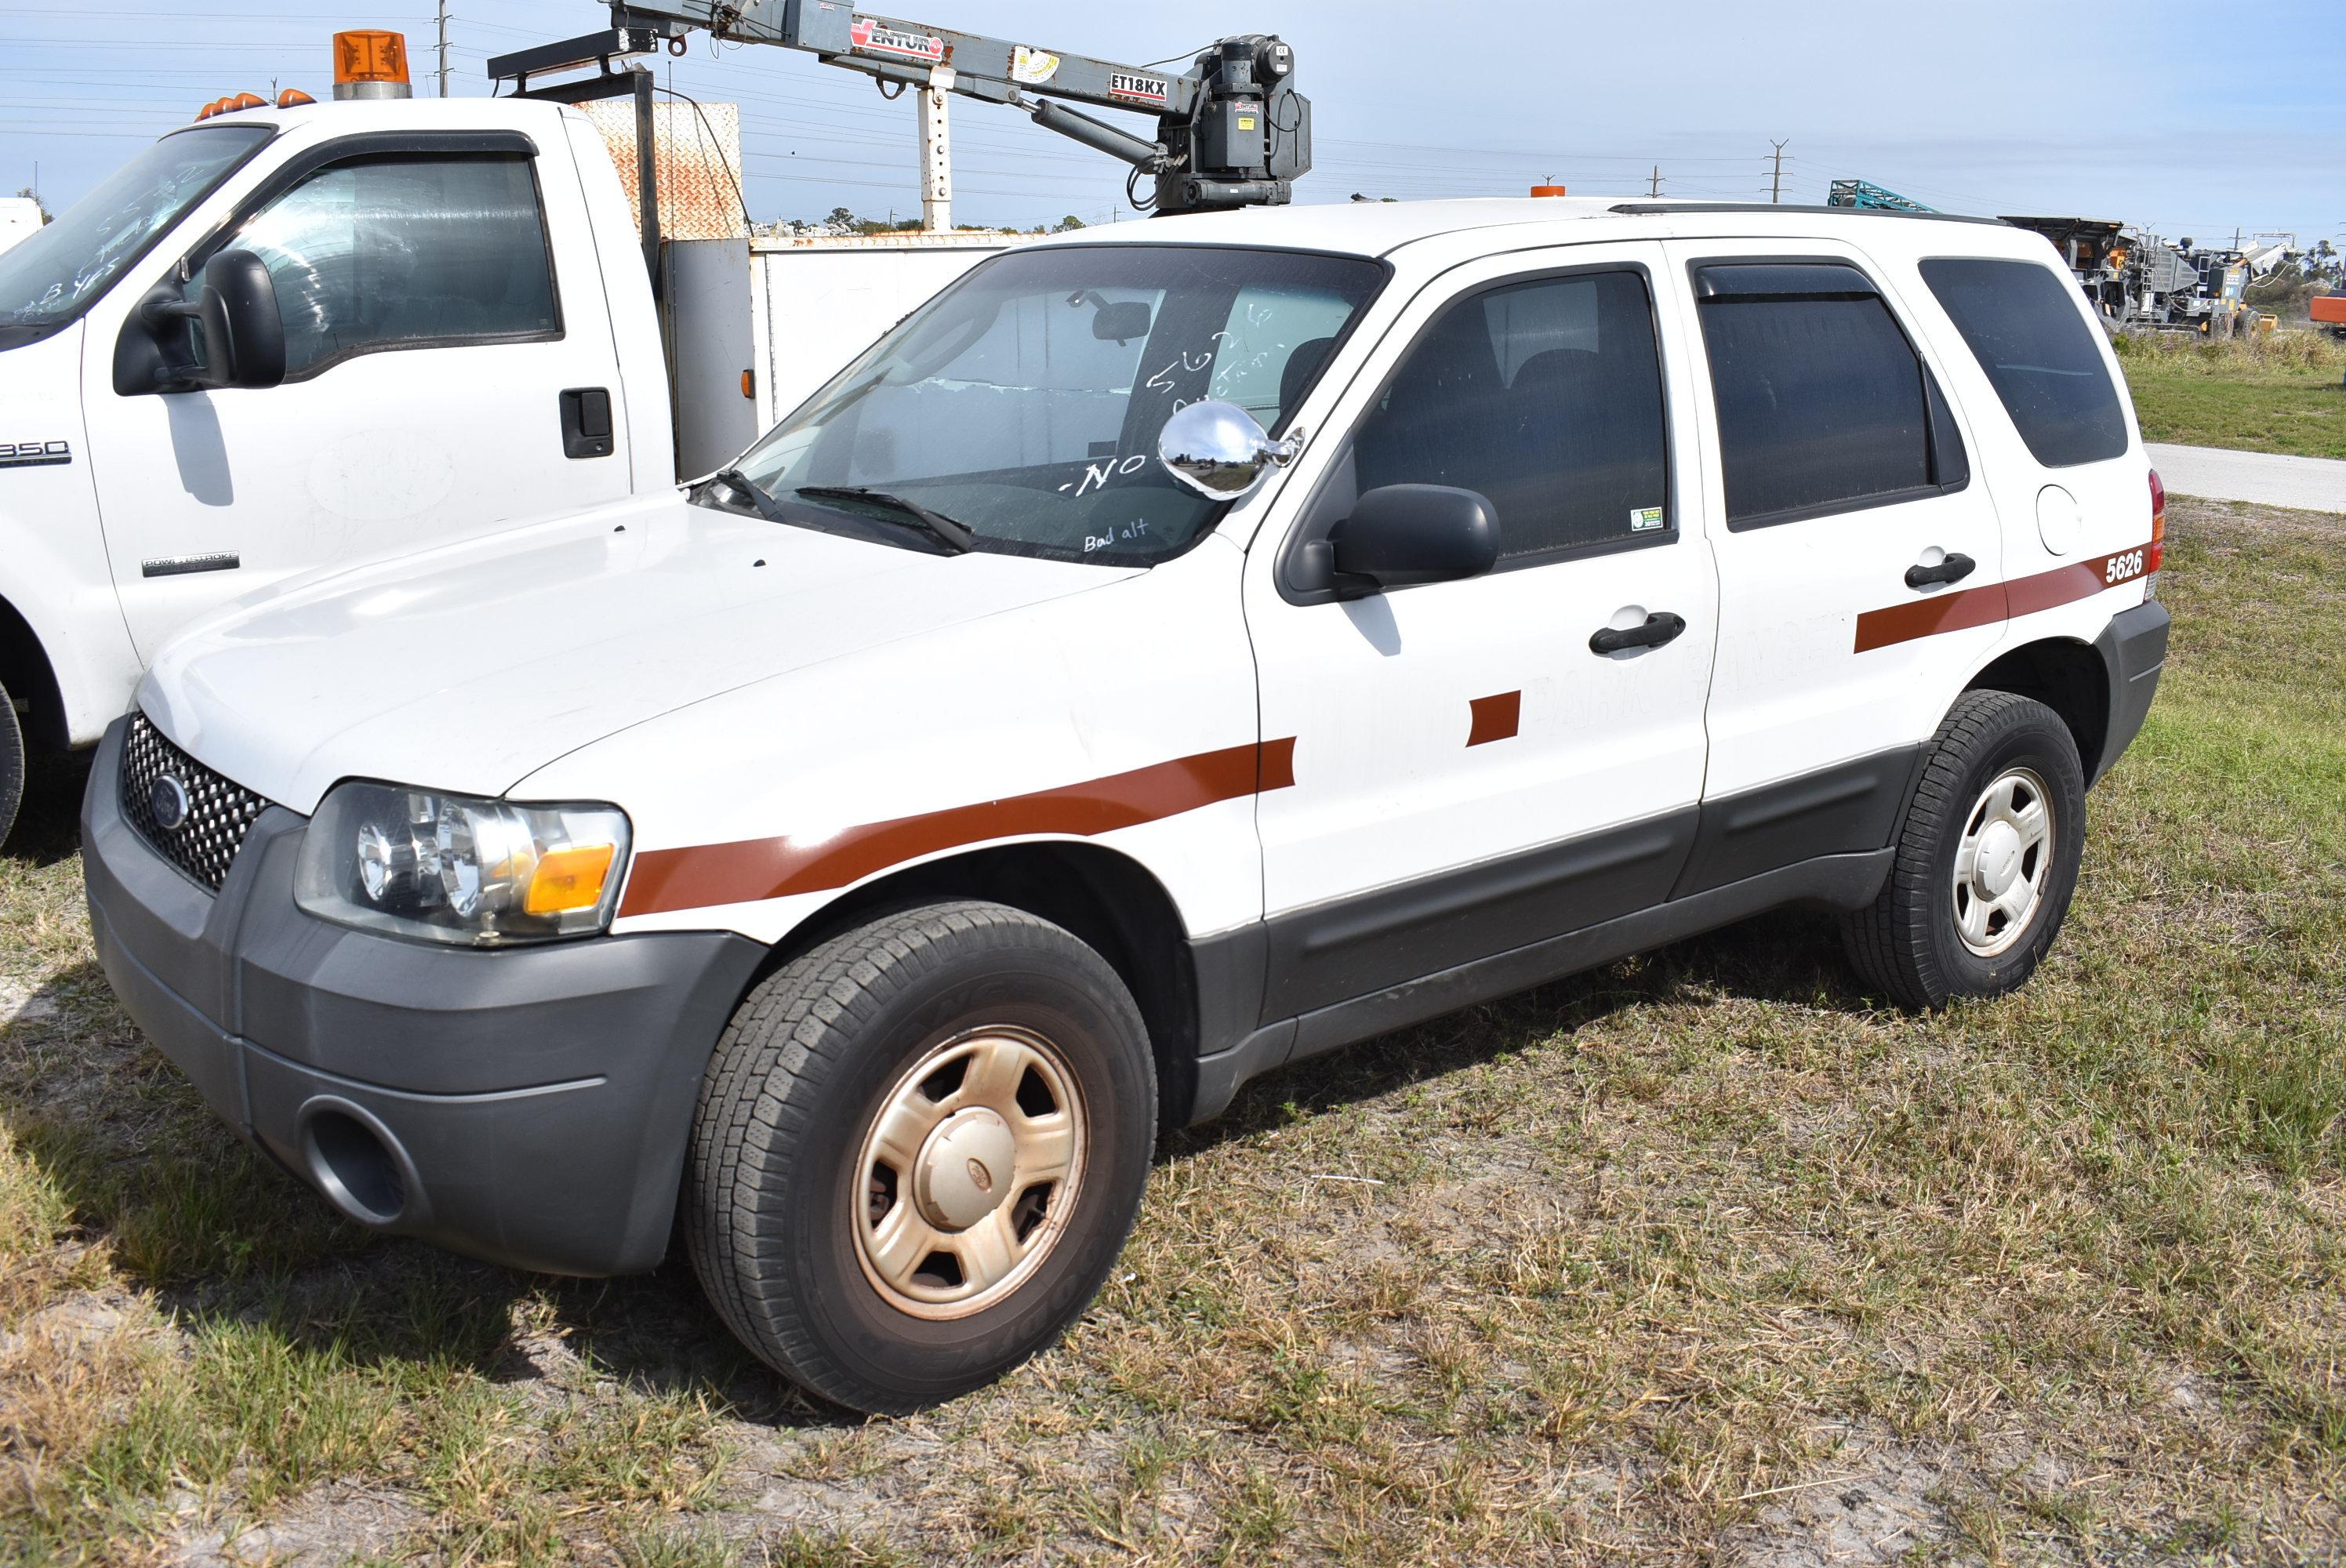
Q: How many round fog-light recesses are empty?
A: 1